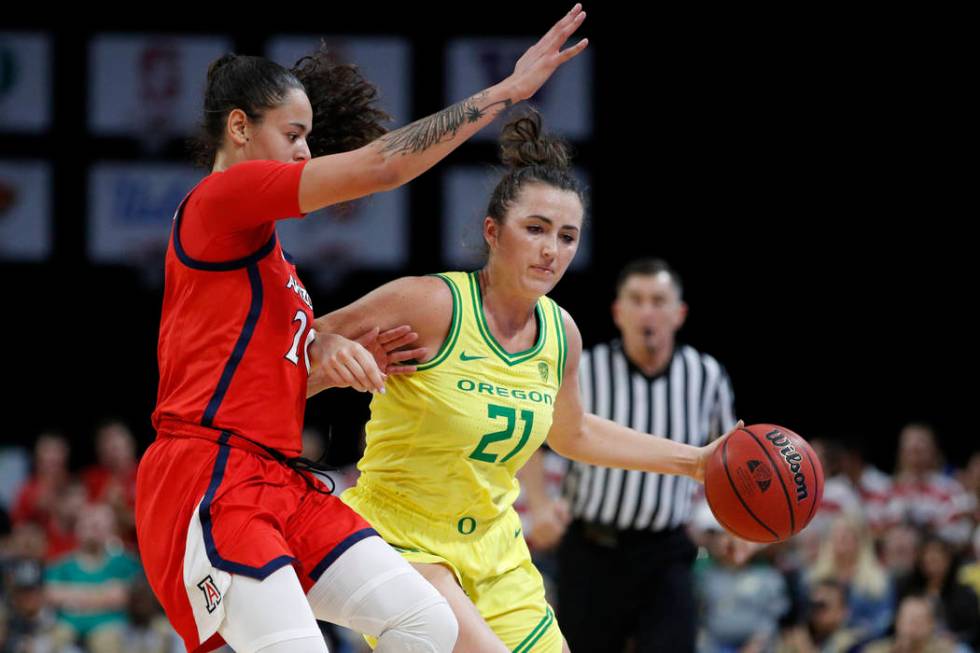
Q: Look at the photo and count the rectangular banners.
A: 8